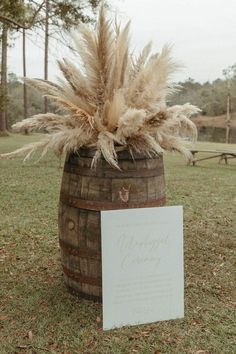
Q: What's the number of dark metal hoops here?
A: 6